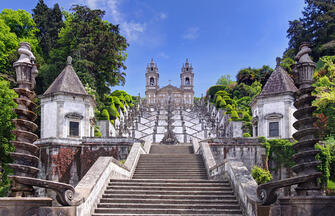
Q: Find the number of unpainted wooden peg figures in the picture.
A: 0